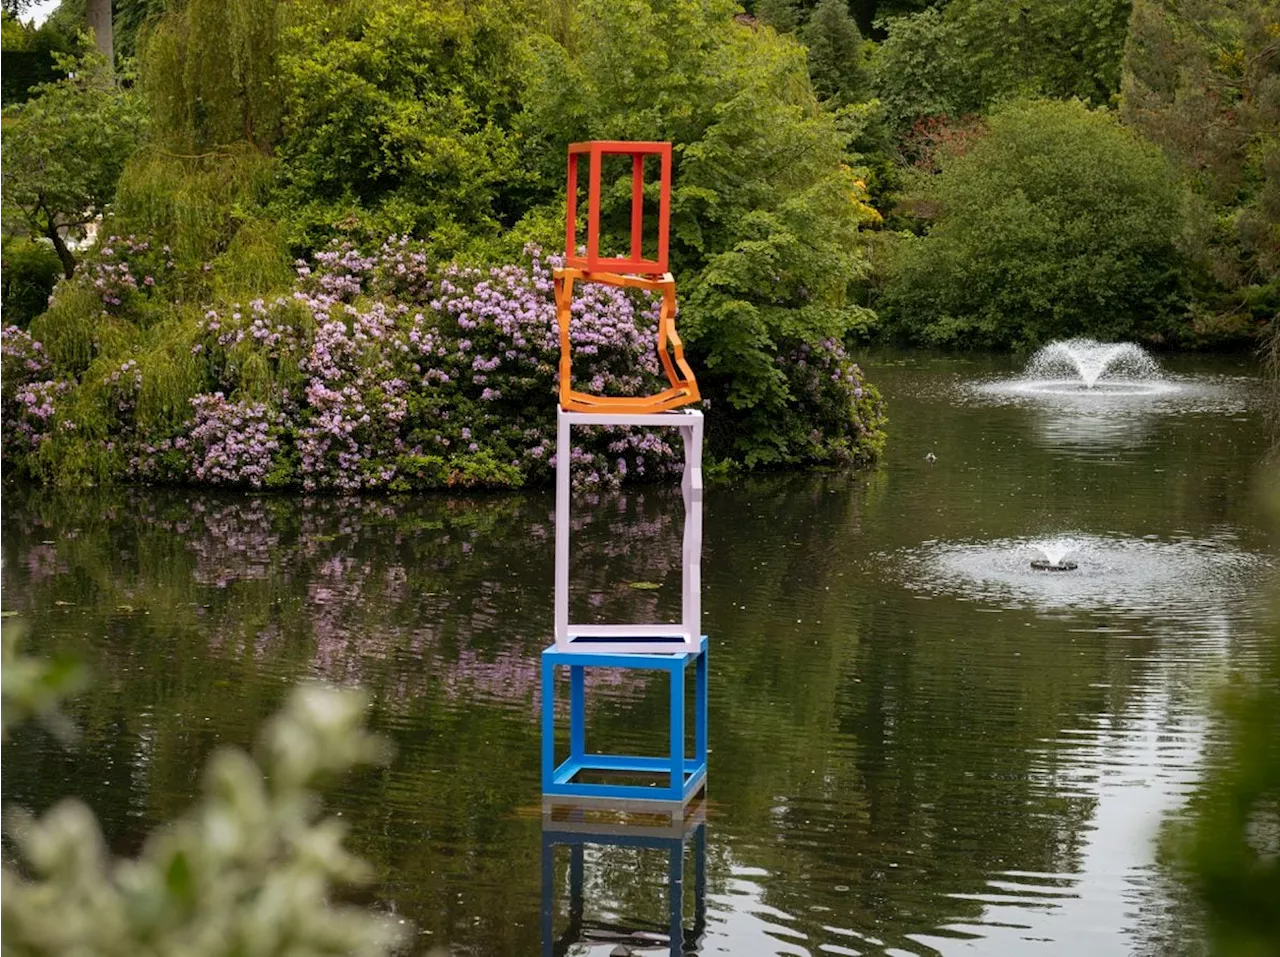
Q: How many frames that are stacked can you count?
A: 4